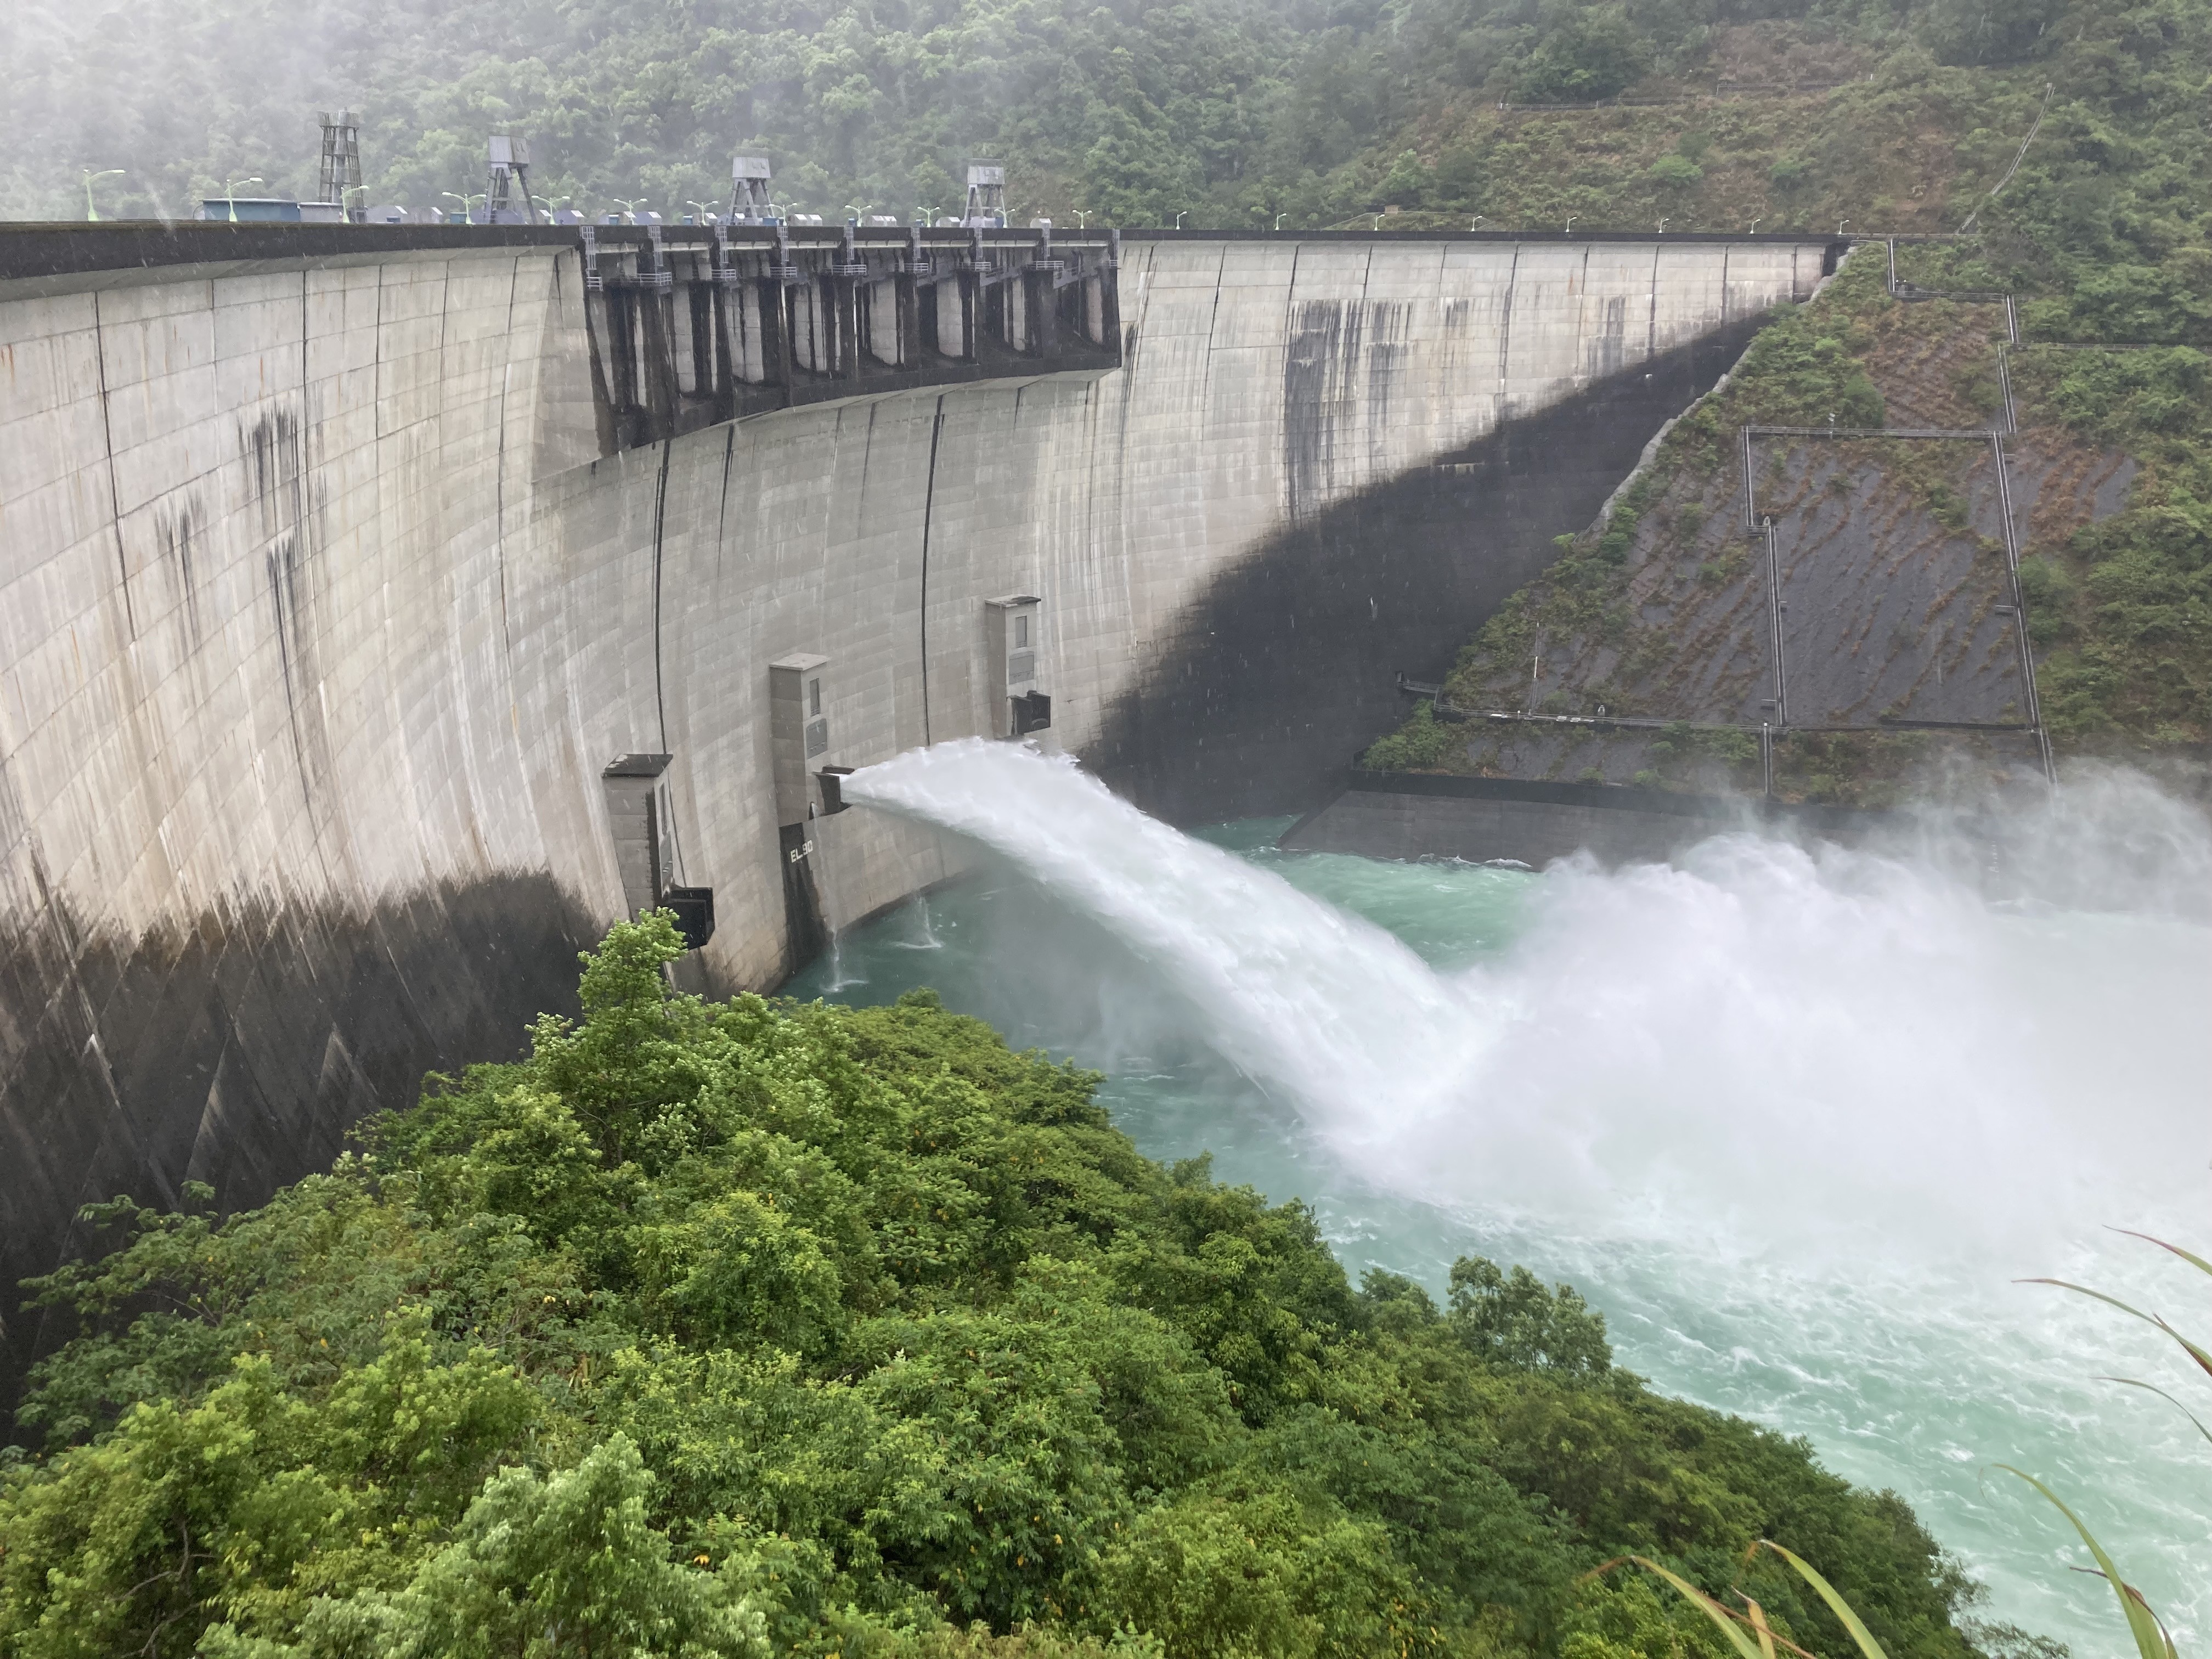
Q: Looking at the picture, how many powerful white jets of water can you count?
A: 1